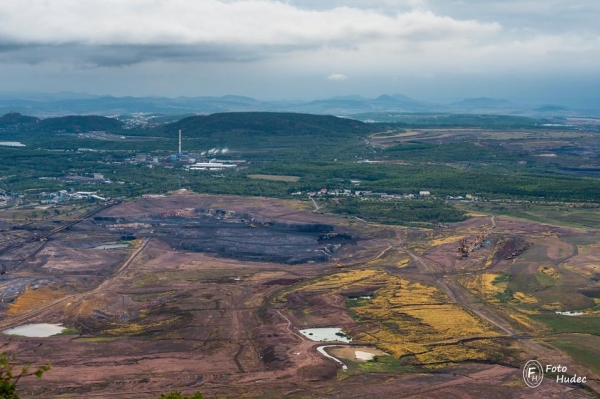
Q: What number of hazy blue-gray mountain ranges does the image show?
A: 1